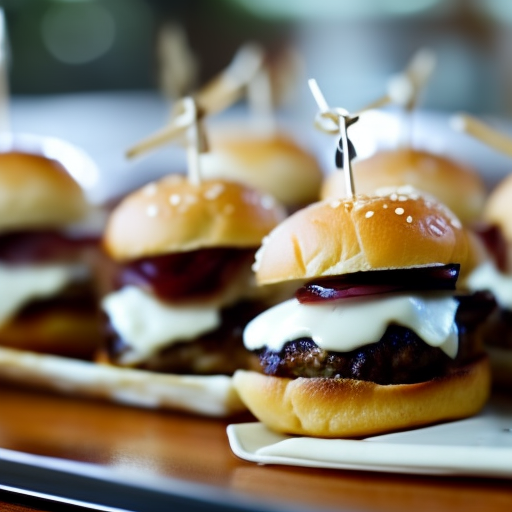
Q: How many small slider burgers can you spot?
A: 6